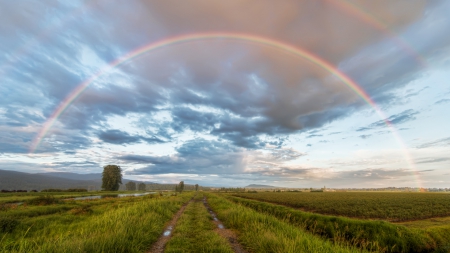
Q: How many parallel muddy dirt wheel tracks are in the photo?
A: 2